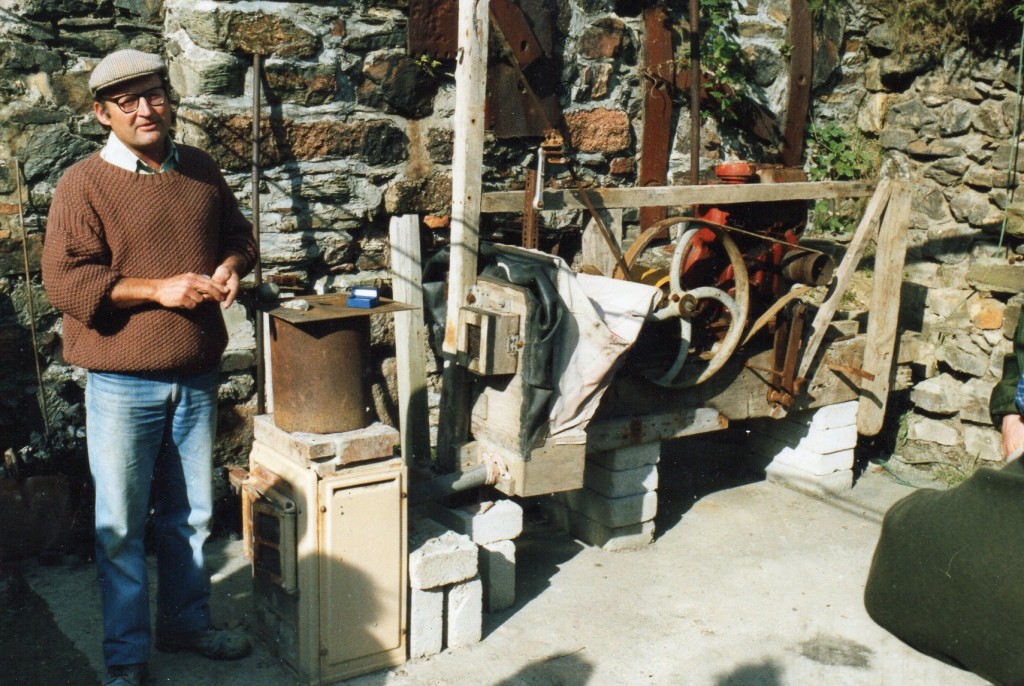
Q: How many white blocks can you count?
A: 13